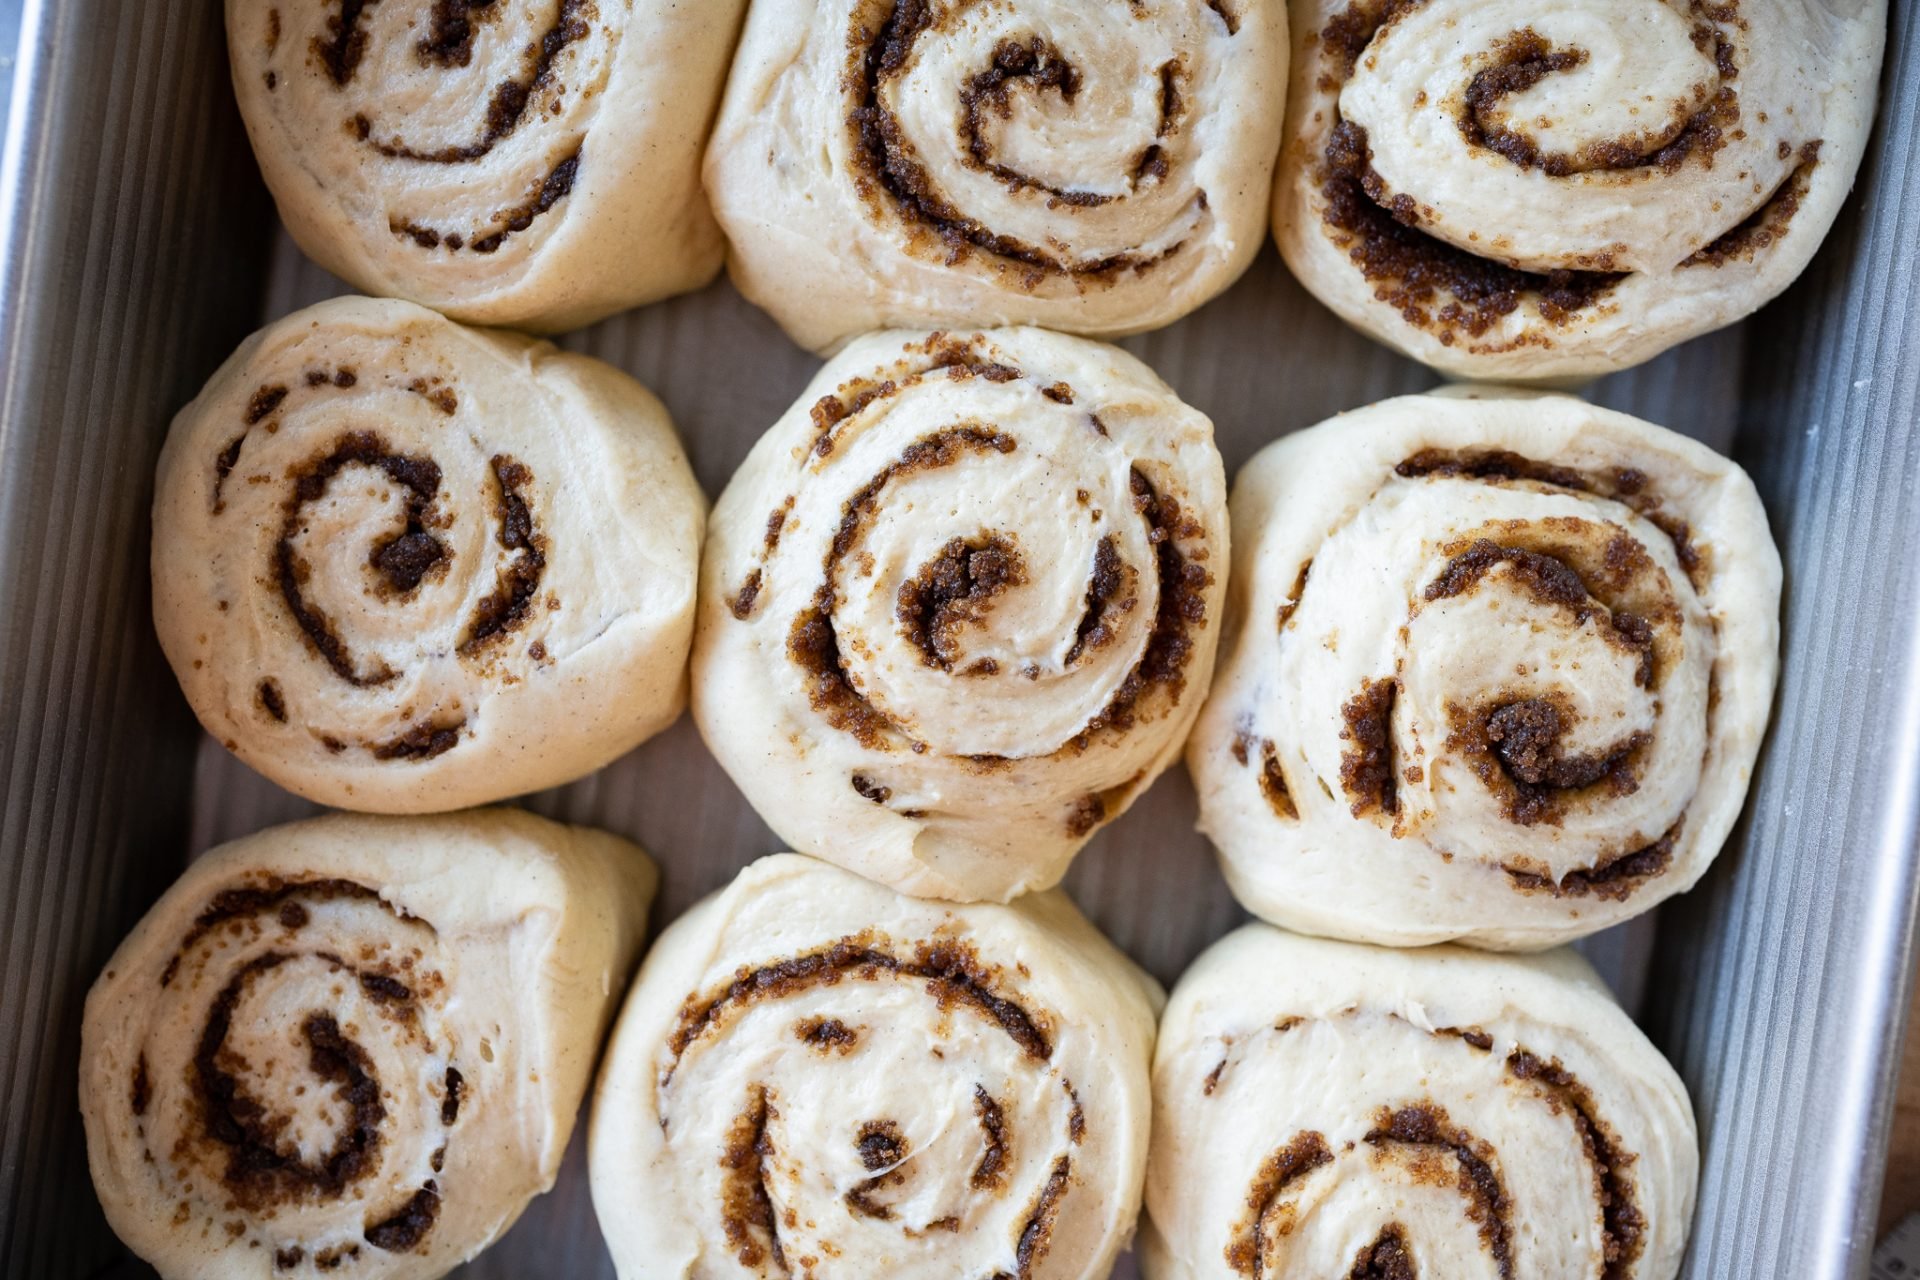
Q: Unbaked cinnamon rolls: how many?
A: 9